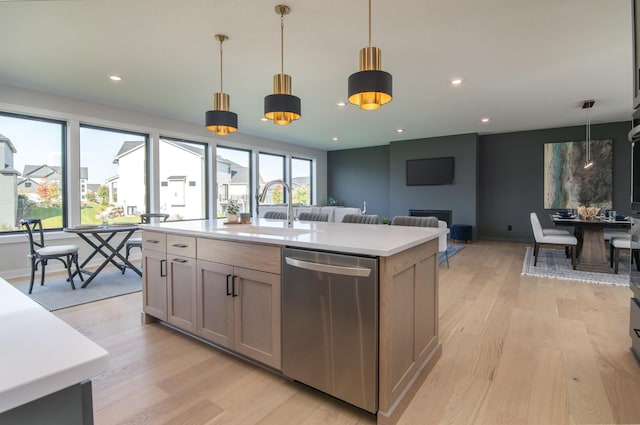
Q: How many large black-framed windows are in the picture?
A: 6